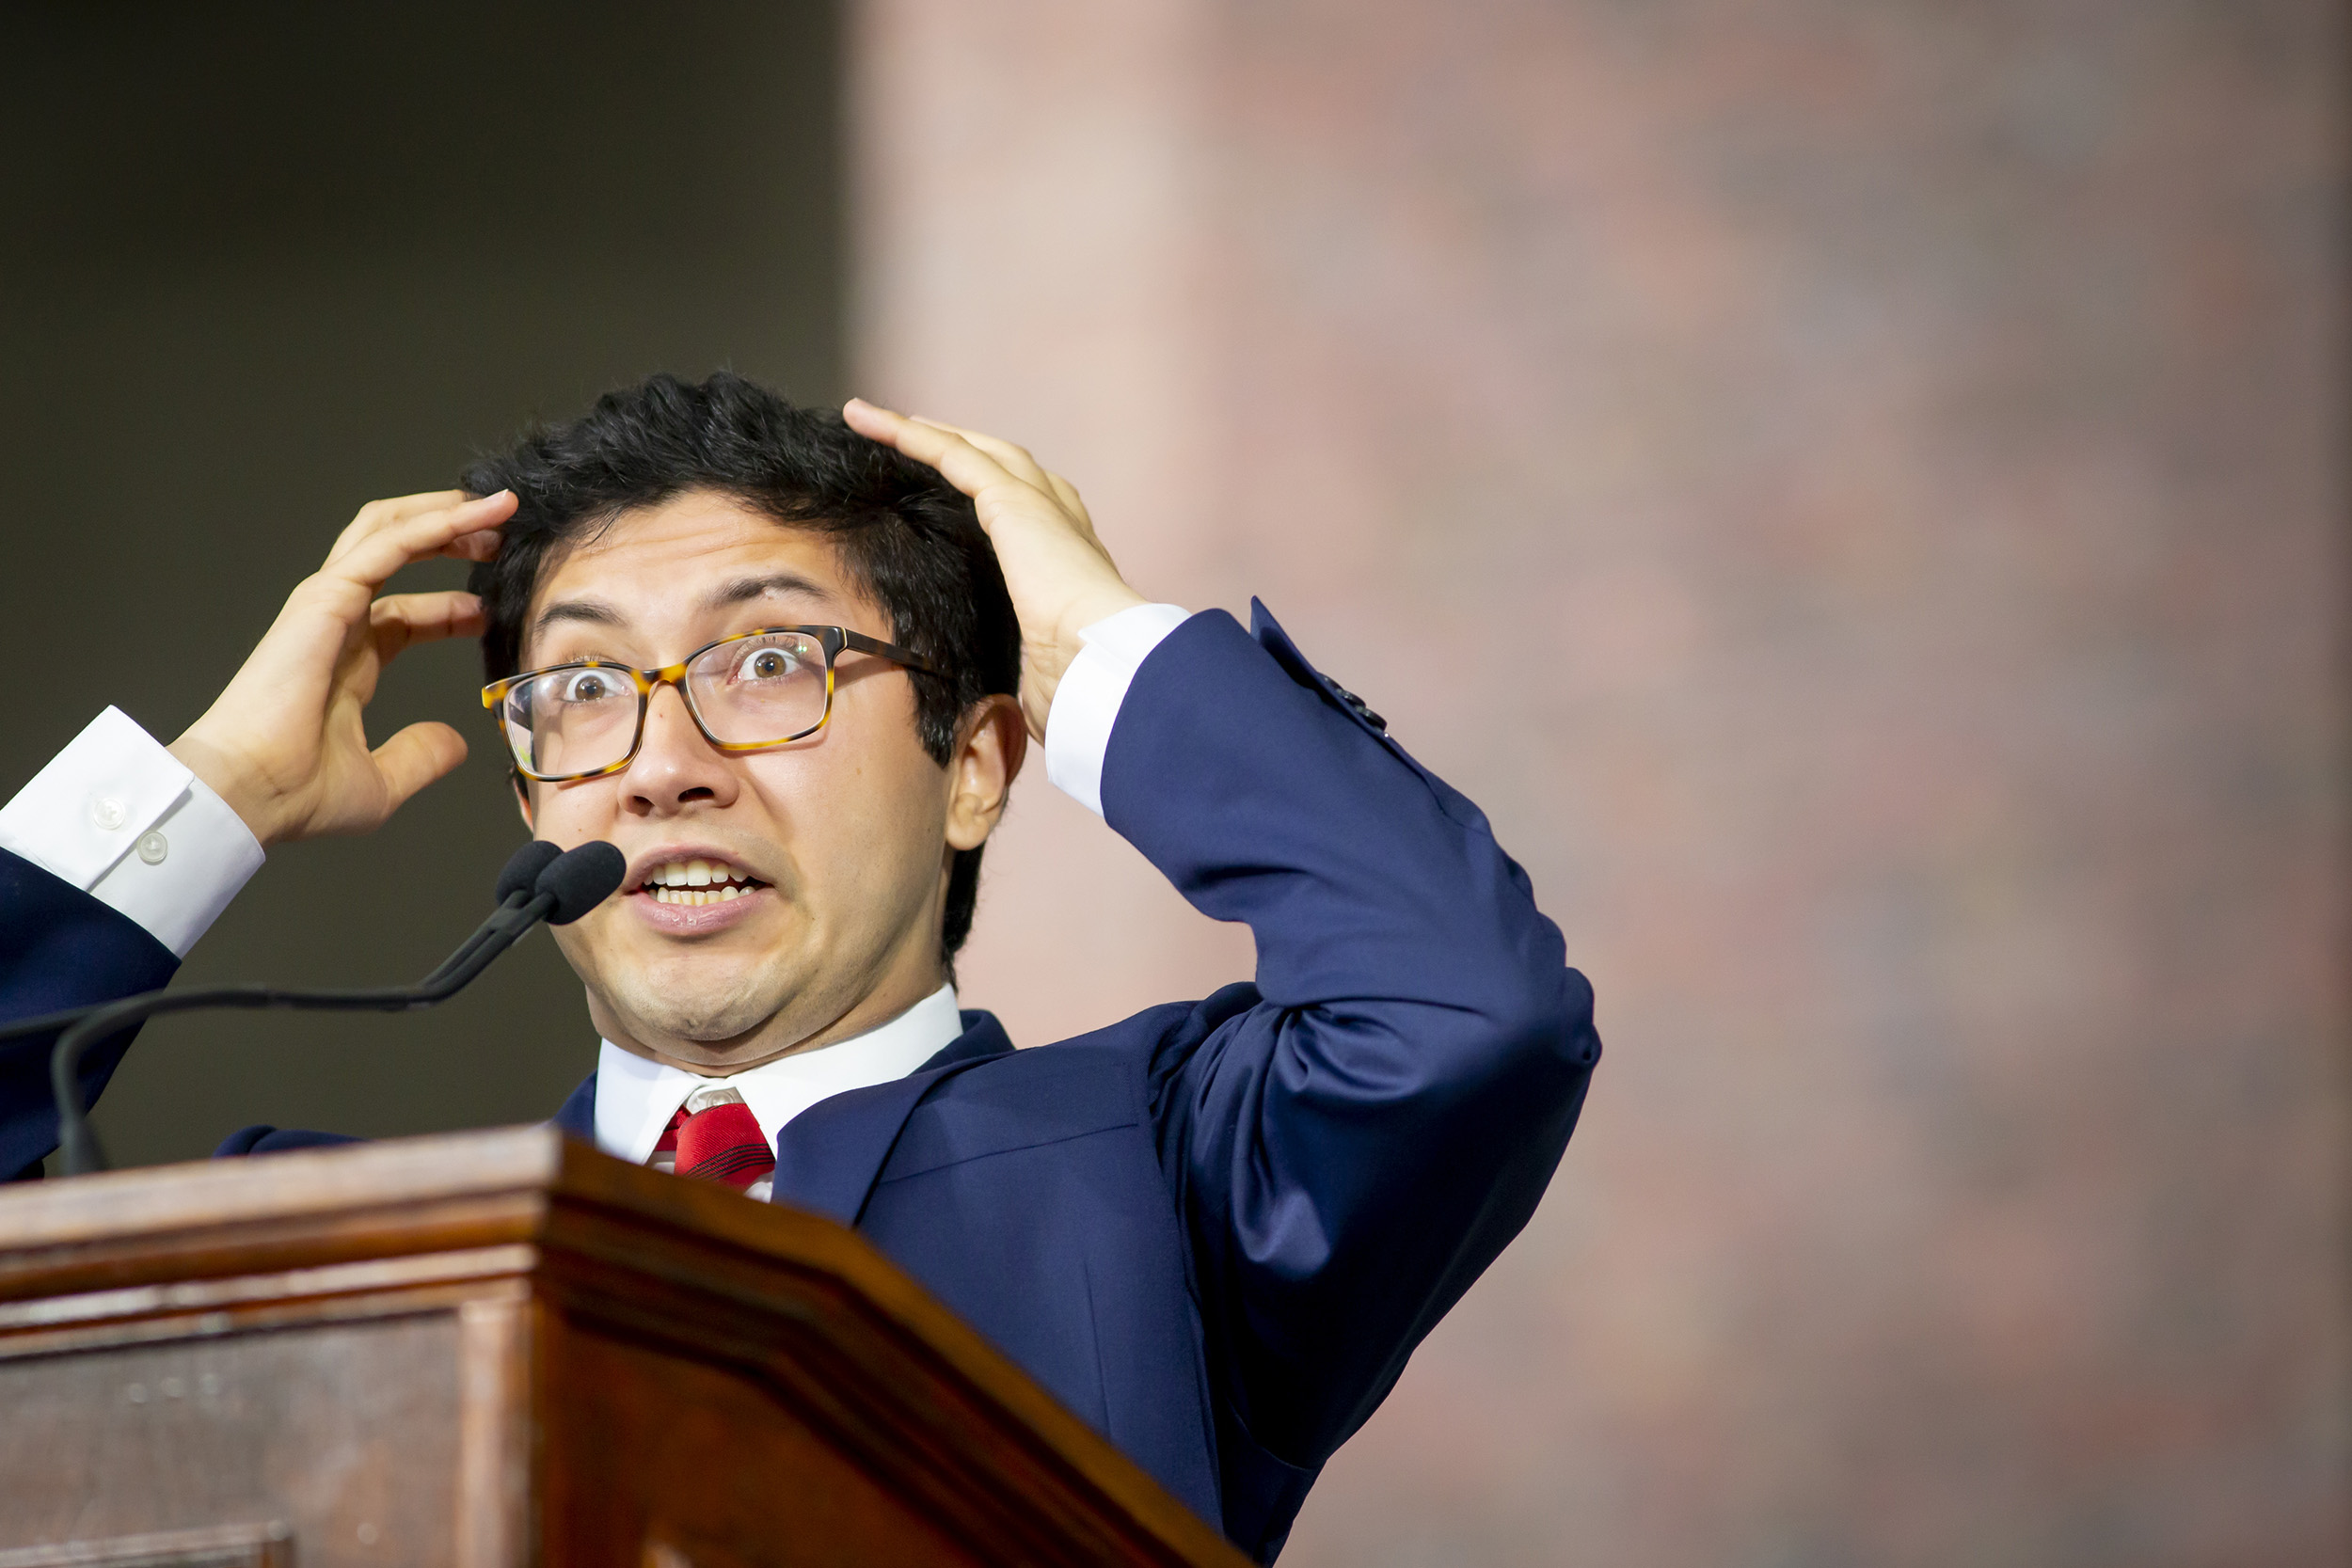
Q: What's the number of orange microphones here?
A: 0